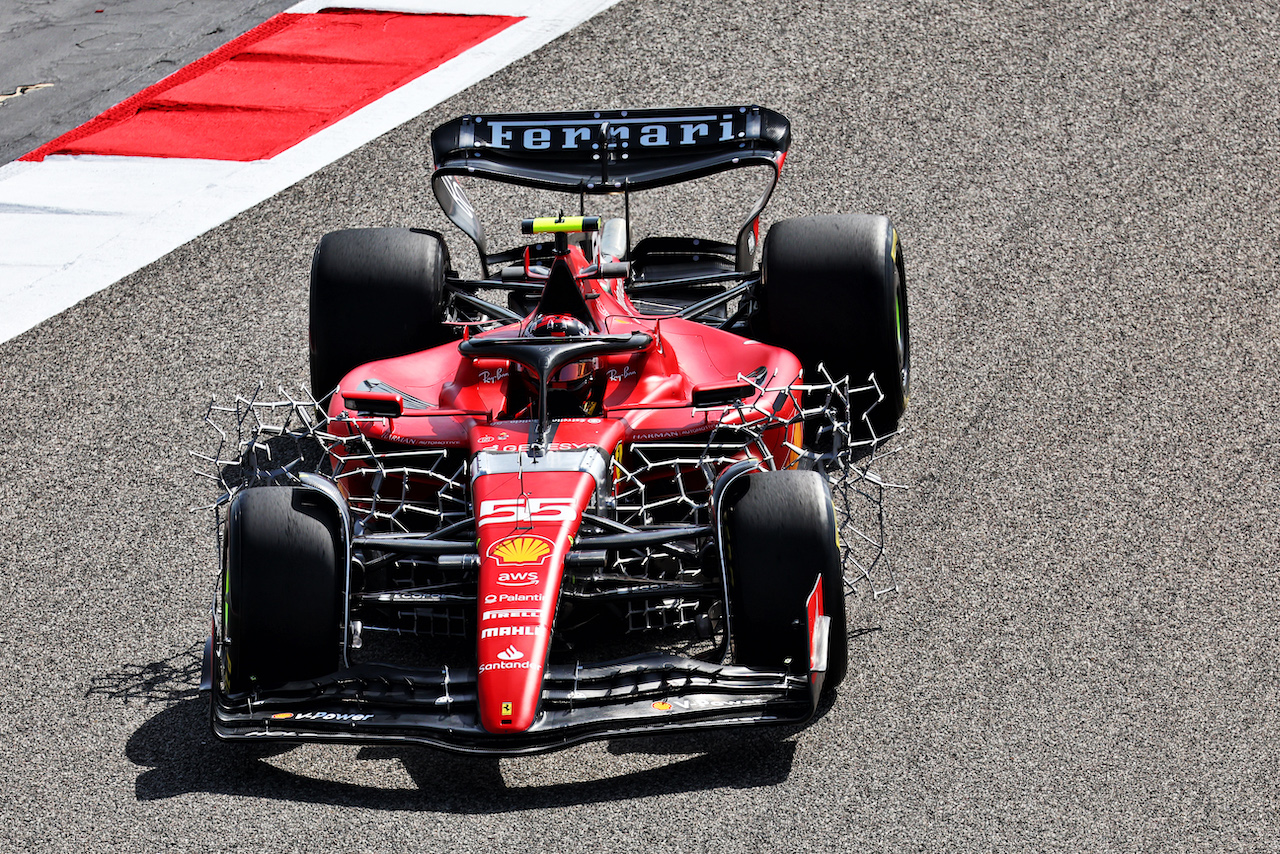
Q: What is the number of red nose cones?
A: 1